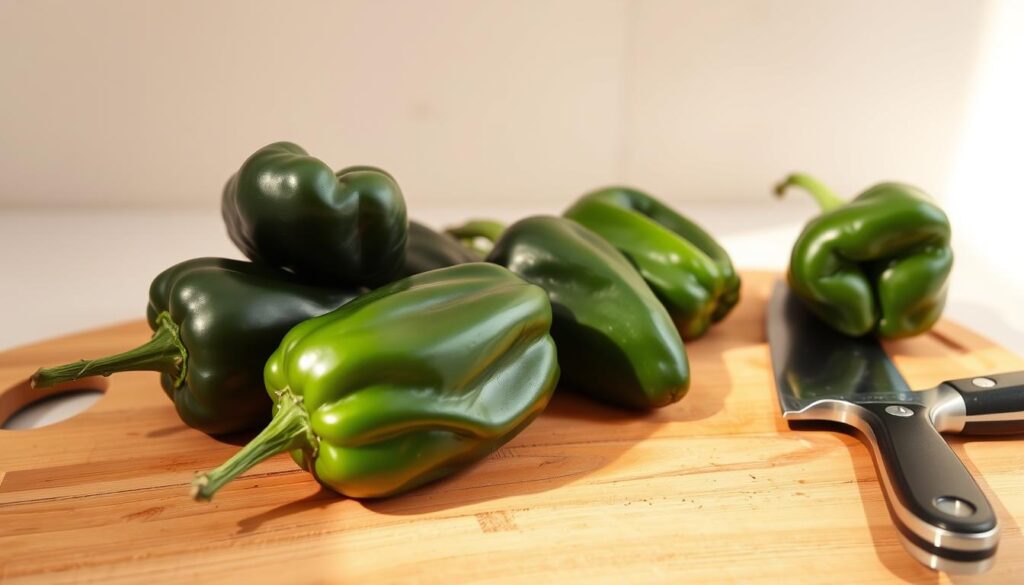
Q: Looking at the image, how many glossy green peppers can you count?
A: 7